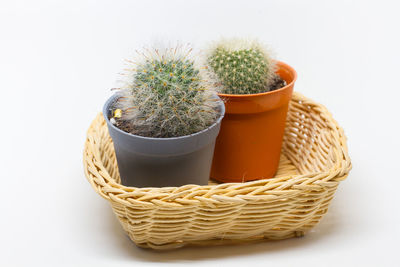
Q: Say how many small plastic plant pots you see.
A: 2